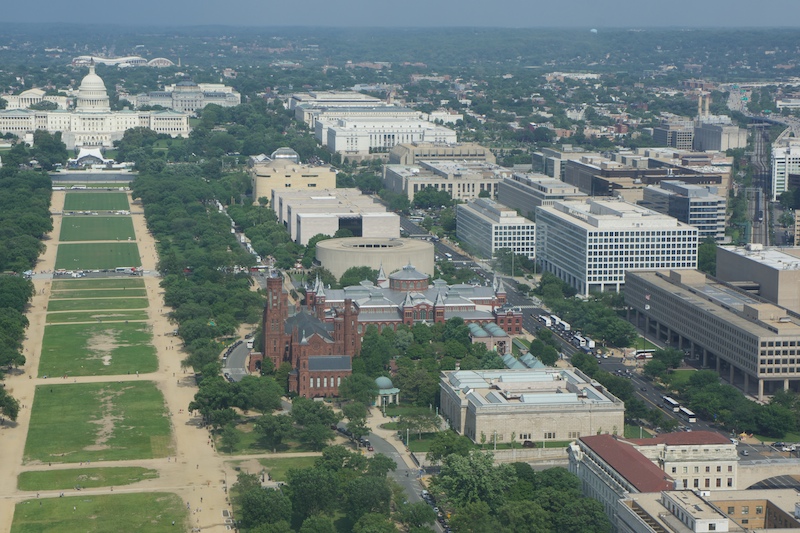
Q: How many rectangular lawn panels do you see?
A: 11